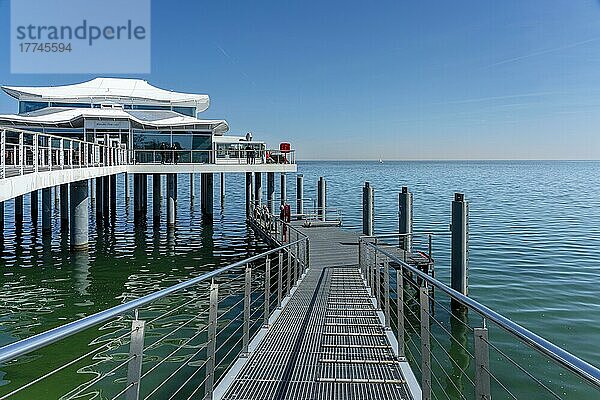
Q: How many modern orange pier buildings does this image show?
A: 0